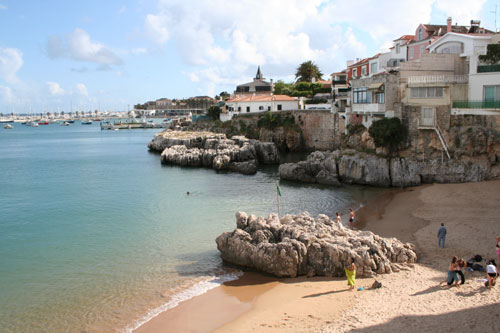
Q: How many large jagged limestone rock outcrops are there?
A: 3